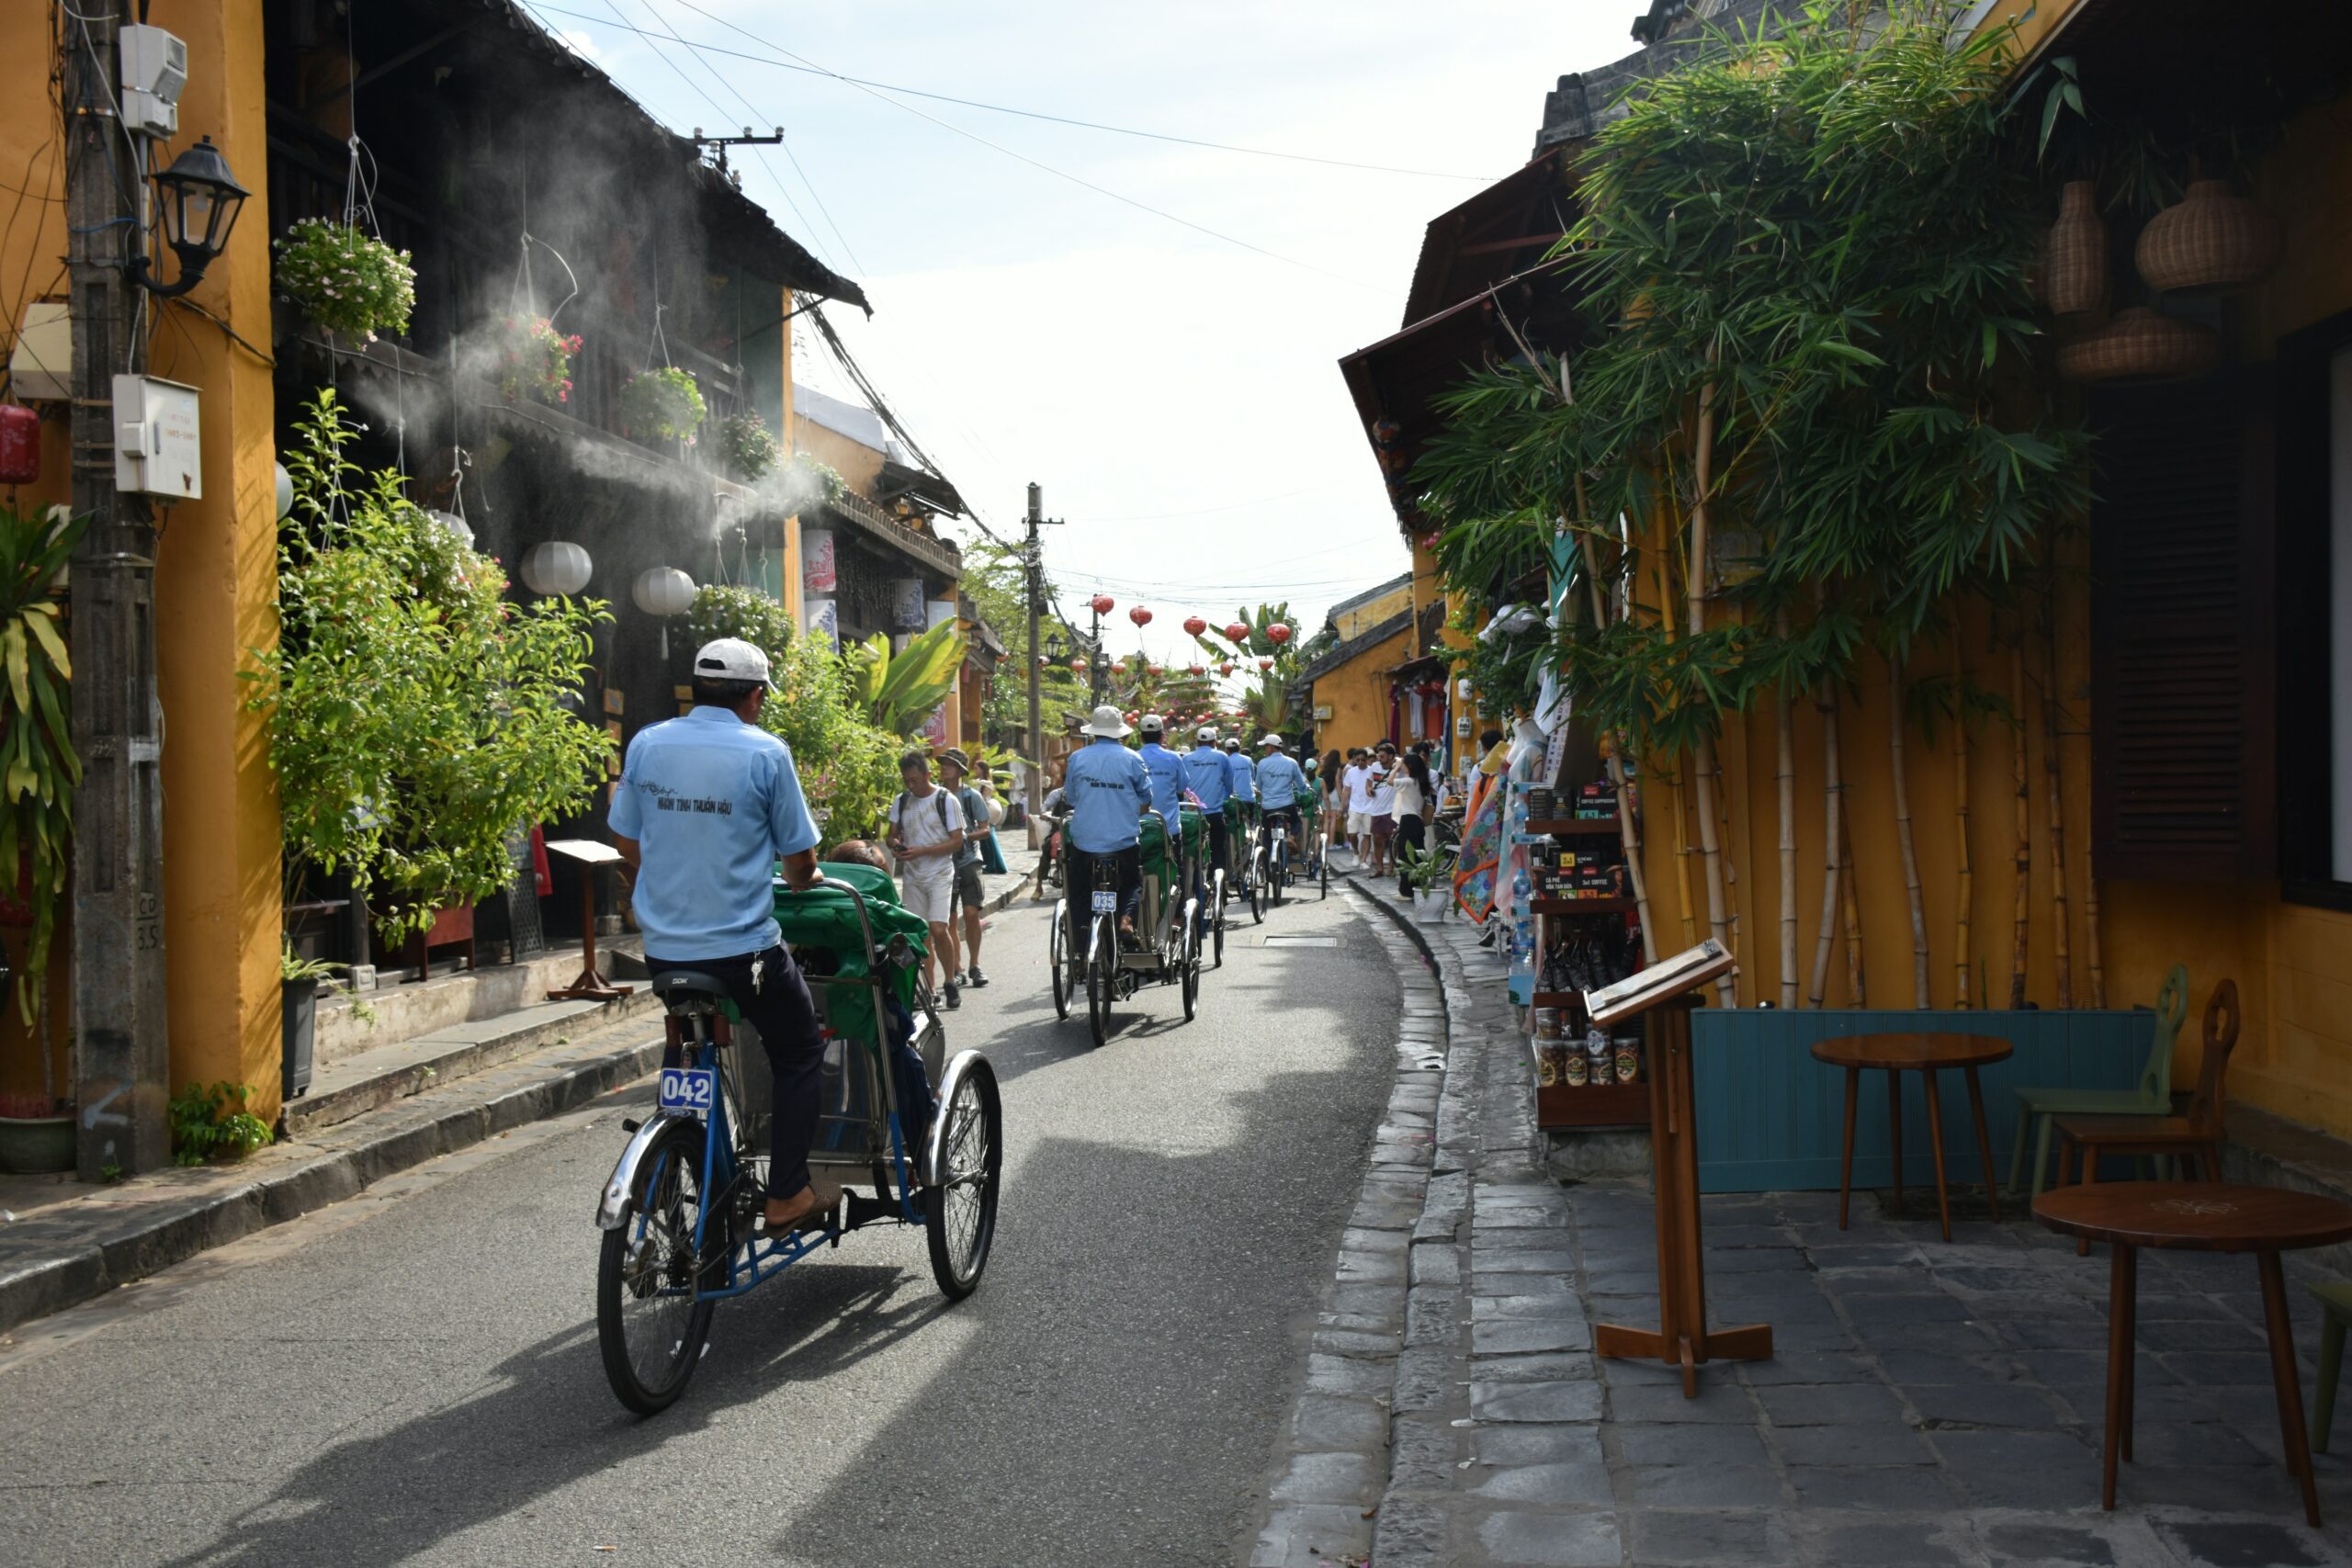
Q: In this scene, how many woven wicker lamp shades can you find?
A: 3